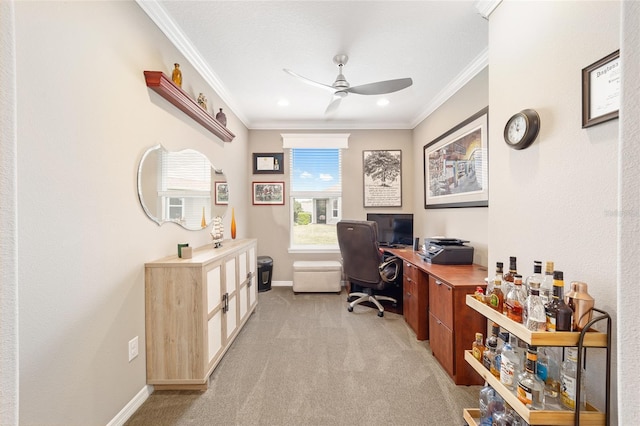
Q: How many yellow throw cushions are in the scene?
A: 0